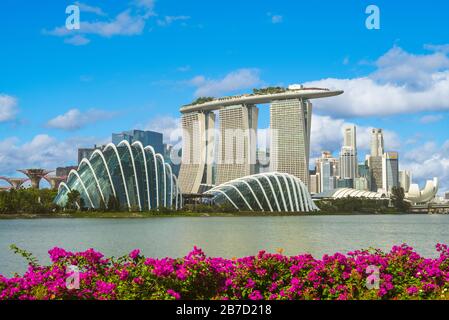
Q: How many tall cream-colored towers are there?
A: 3